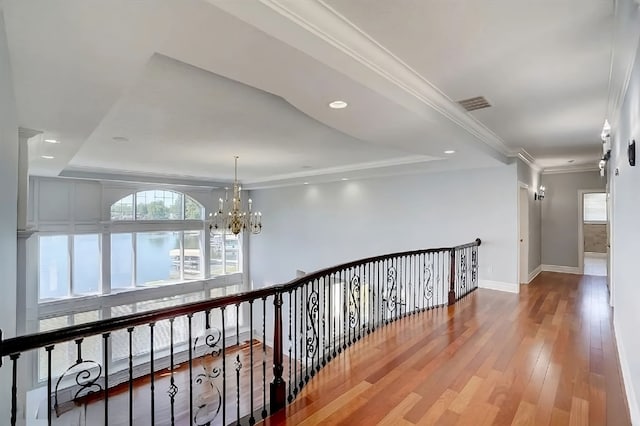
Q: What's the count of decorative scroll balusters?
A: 8